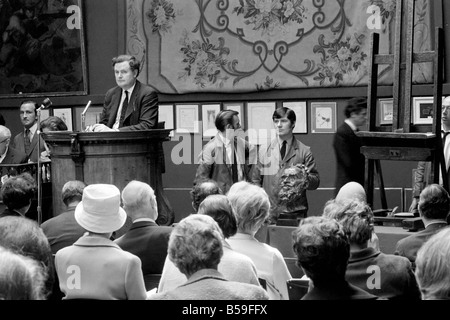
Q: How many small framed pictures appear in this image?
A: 12